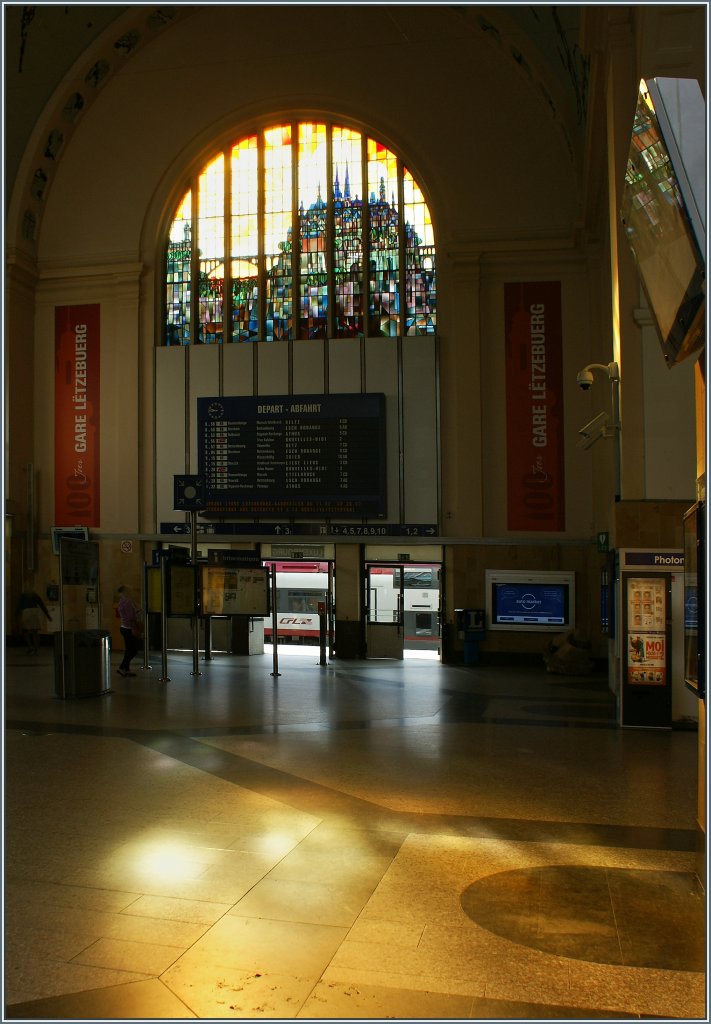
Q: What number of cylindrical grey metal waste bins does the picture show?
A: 1